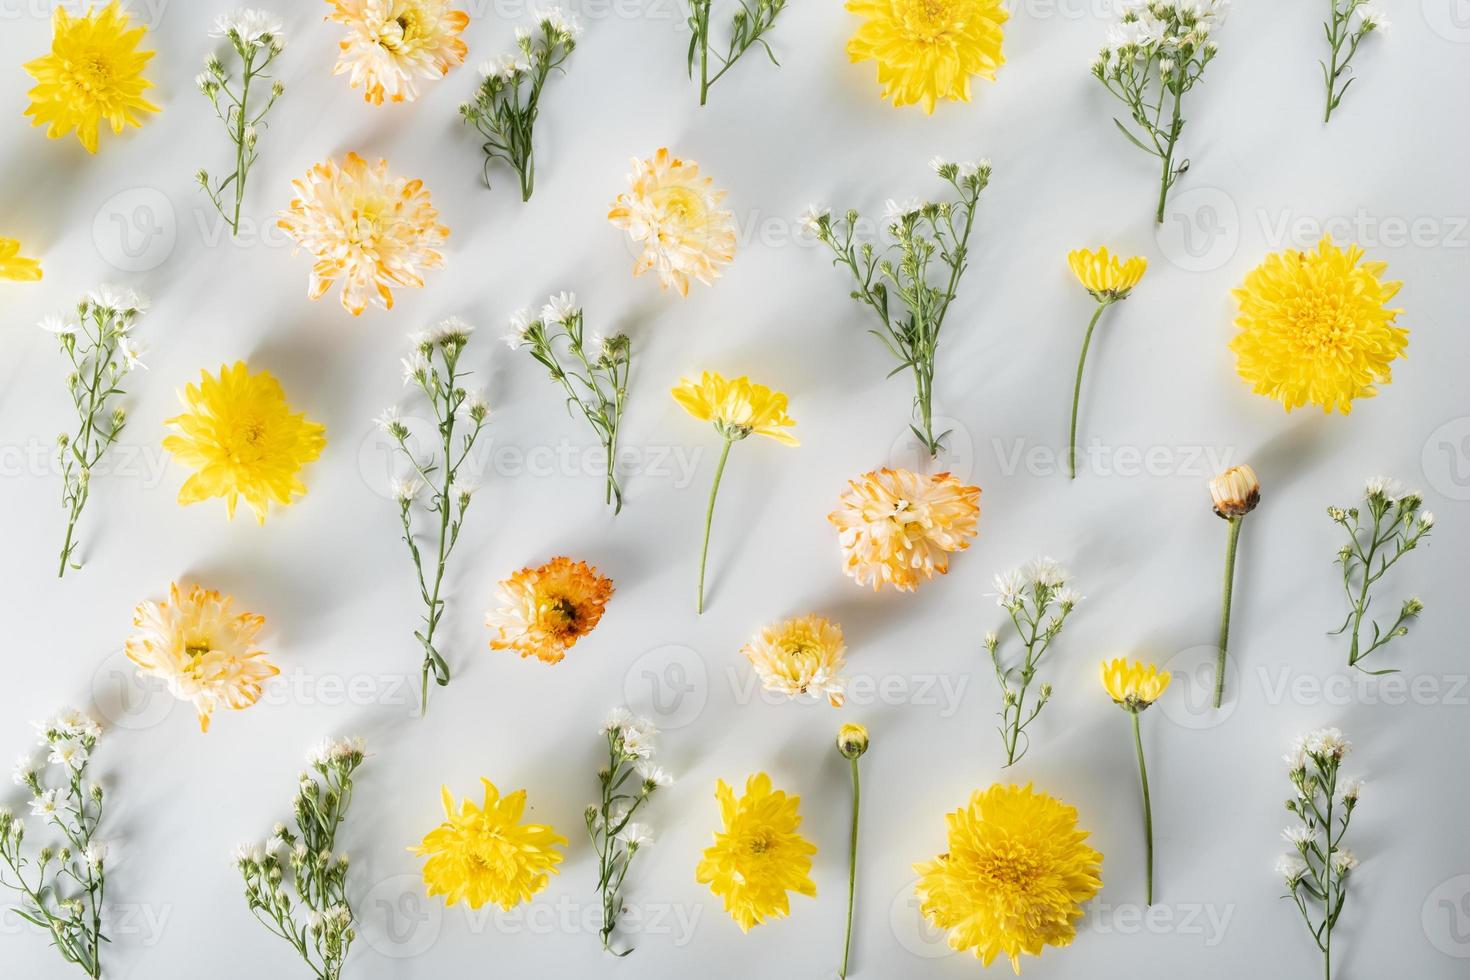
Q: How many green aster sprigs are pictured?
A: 15